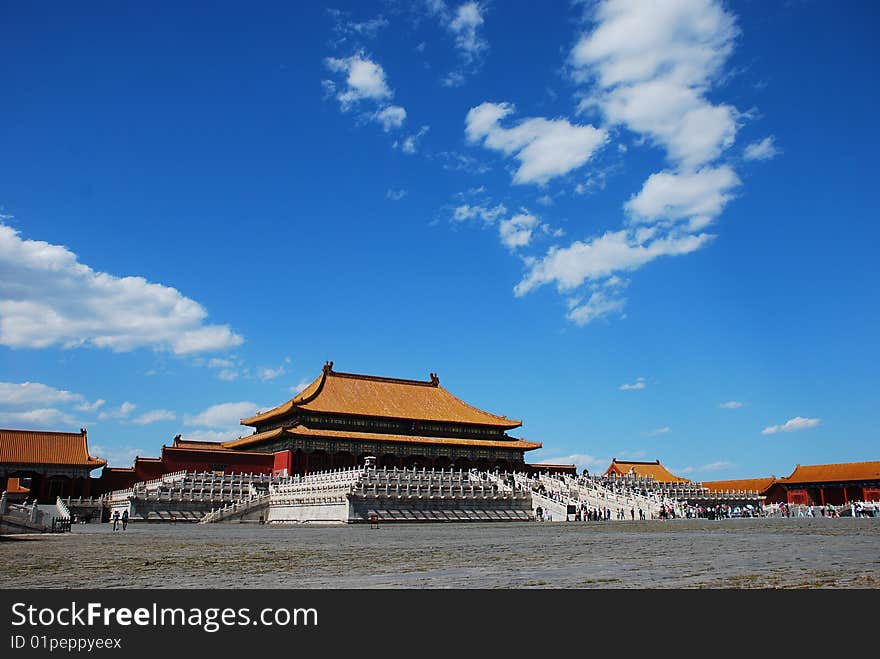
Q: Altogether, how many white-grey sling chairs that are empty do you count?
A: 0